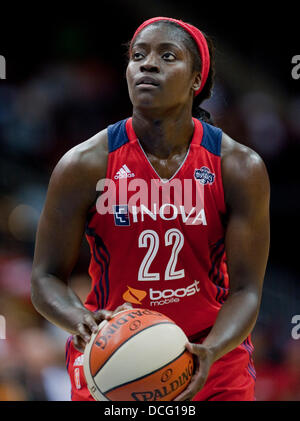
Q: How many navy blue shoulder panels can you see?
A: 2